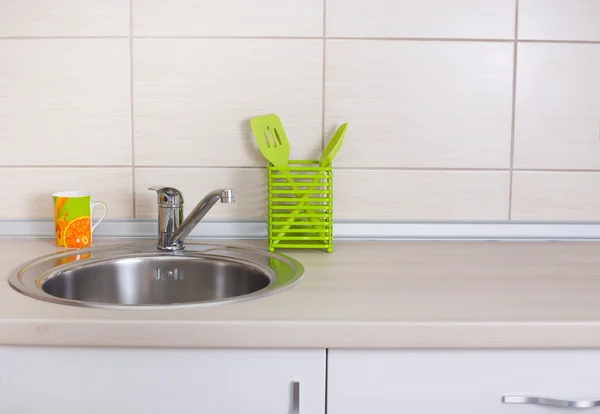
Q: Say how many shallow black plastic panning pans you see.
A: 0